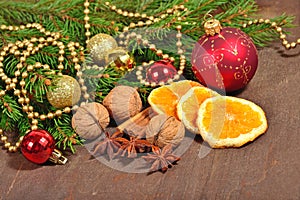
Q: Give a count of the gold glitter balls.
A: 2